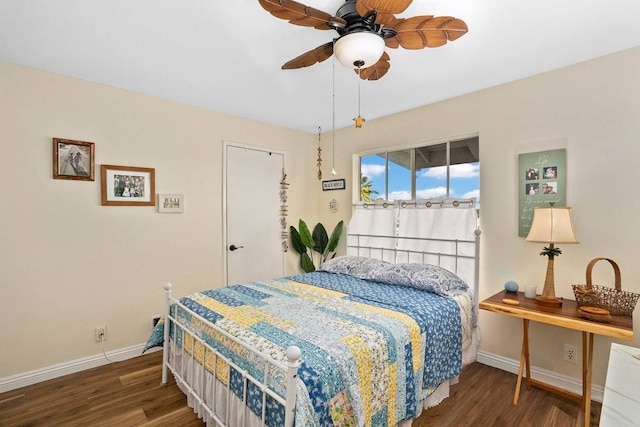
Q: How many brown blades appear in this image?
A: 5